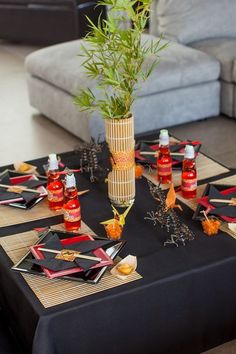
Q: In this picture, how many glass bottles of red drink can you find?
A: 4